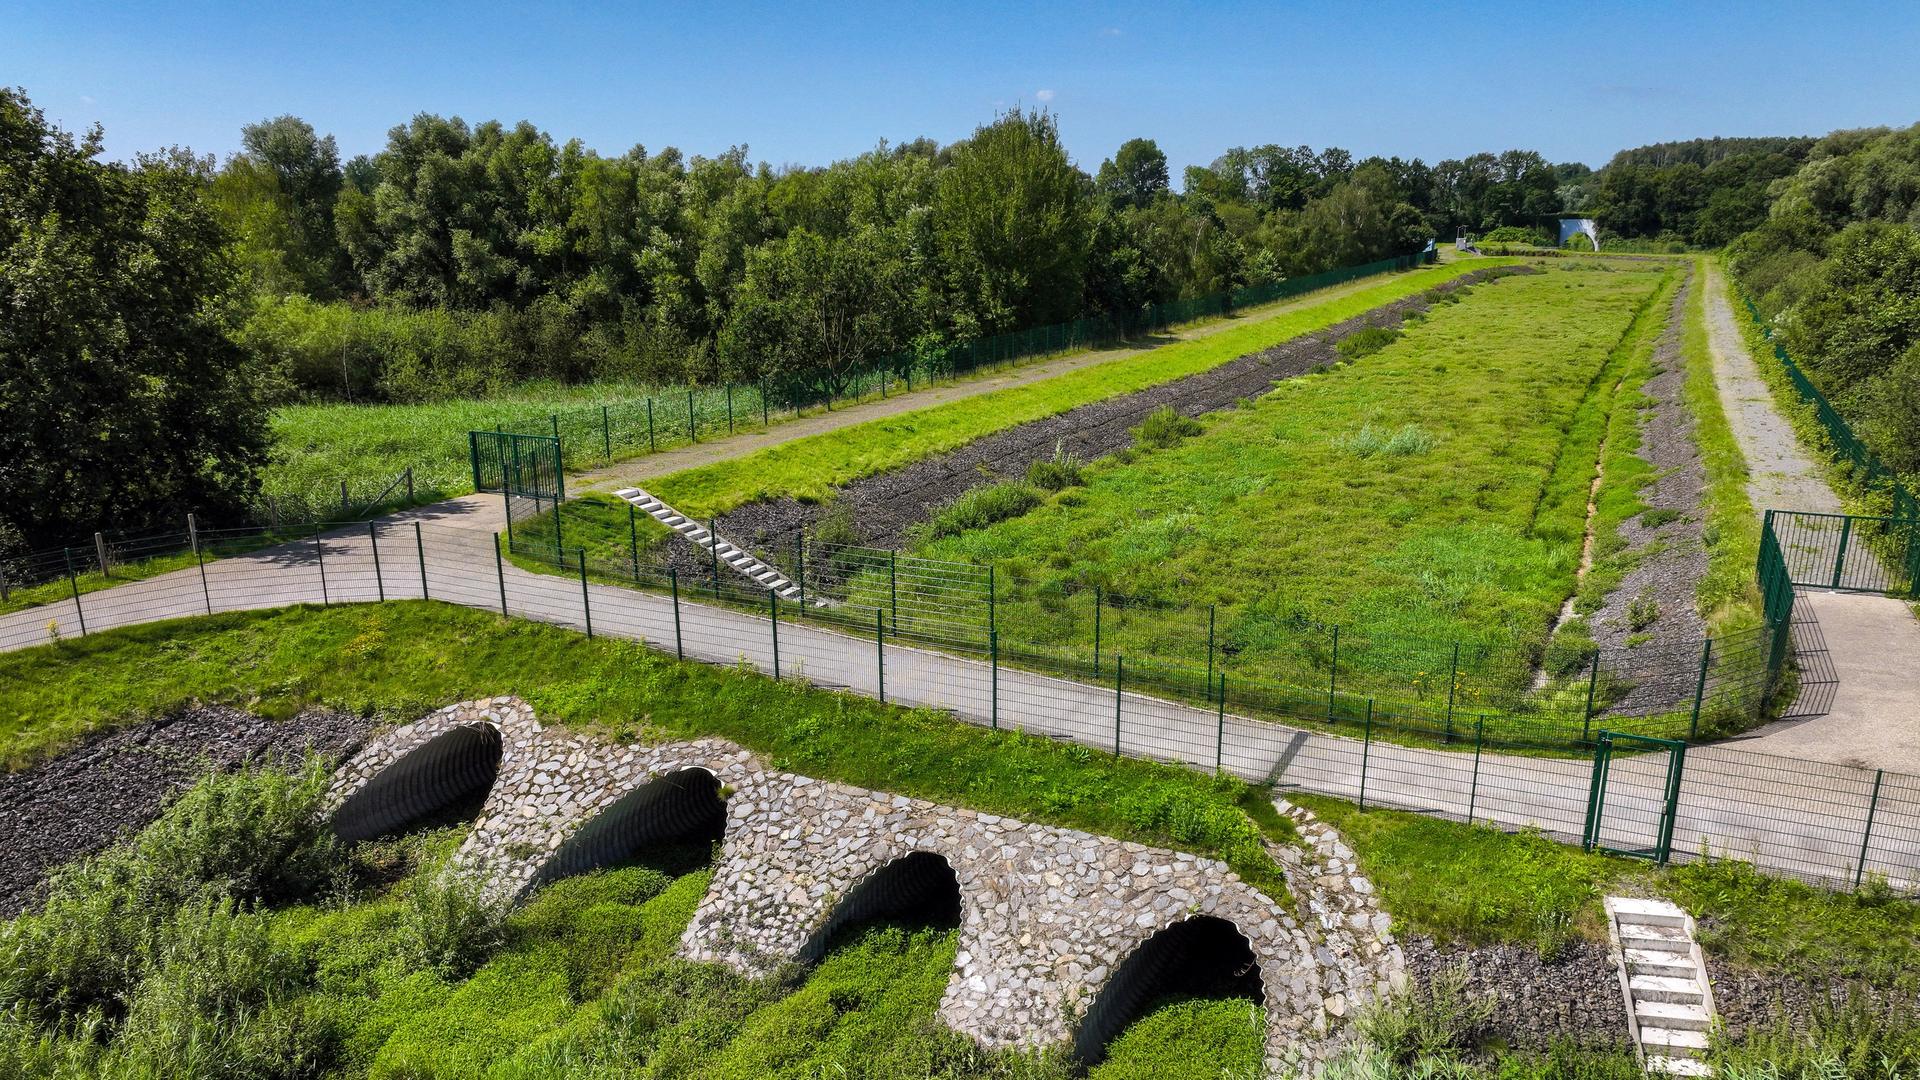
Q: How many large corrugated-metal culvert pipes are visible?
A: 4